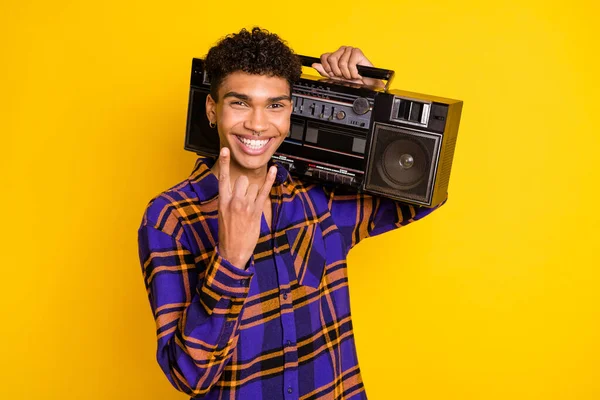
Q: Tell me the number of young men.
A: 1